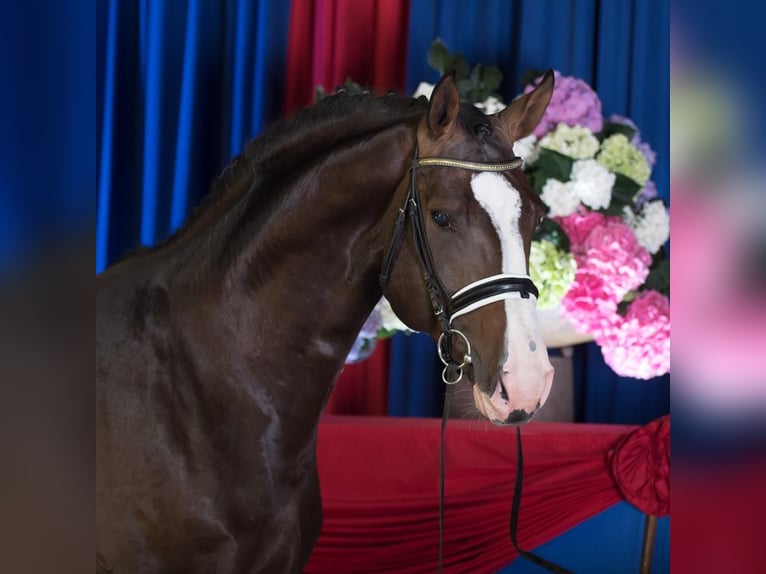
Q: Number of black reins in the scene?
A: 2